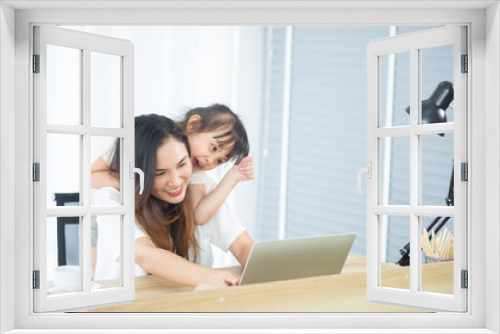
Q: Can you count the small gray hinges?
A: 6